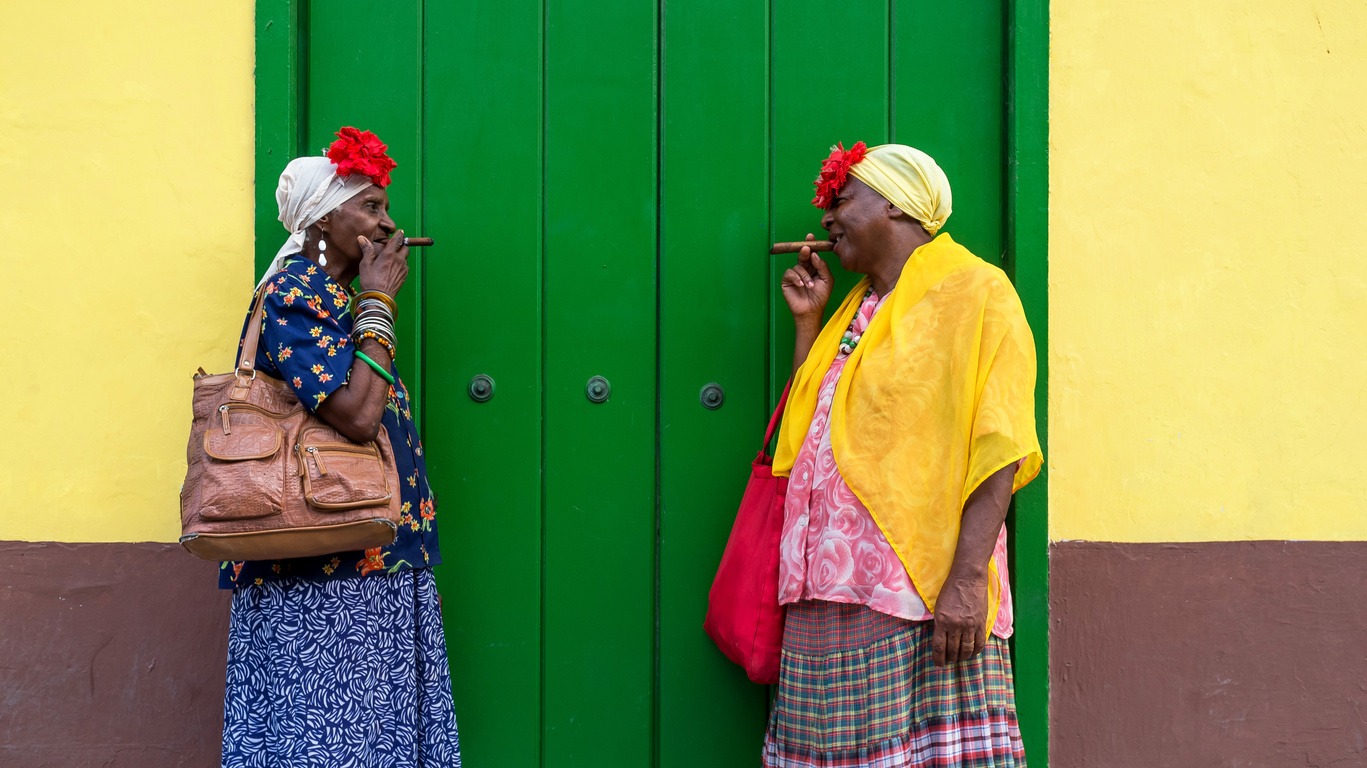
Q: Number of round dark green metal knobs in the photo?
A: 3